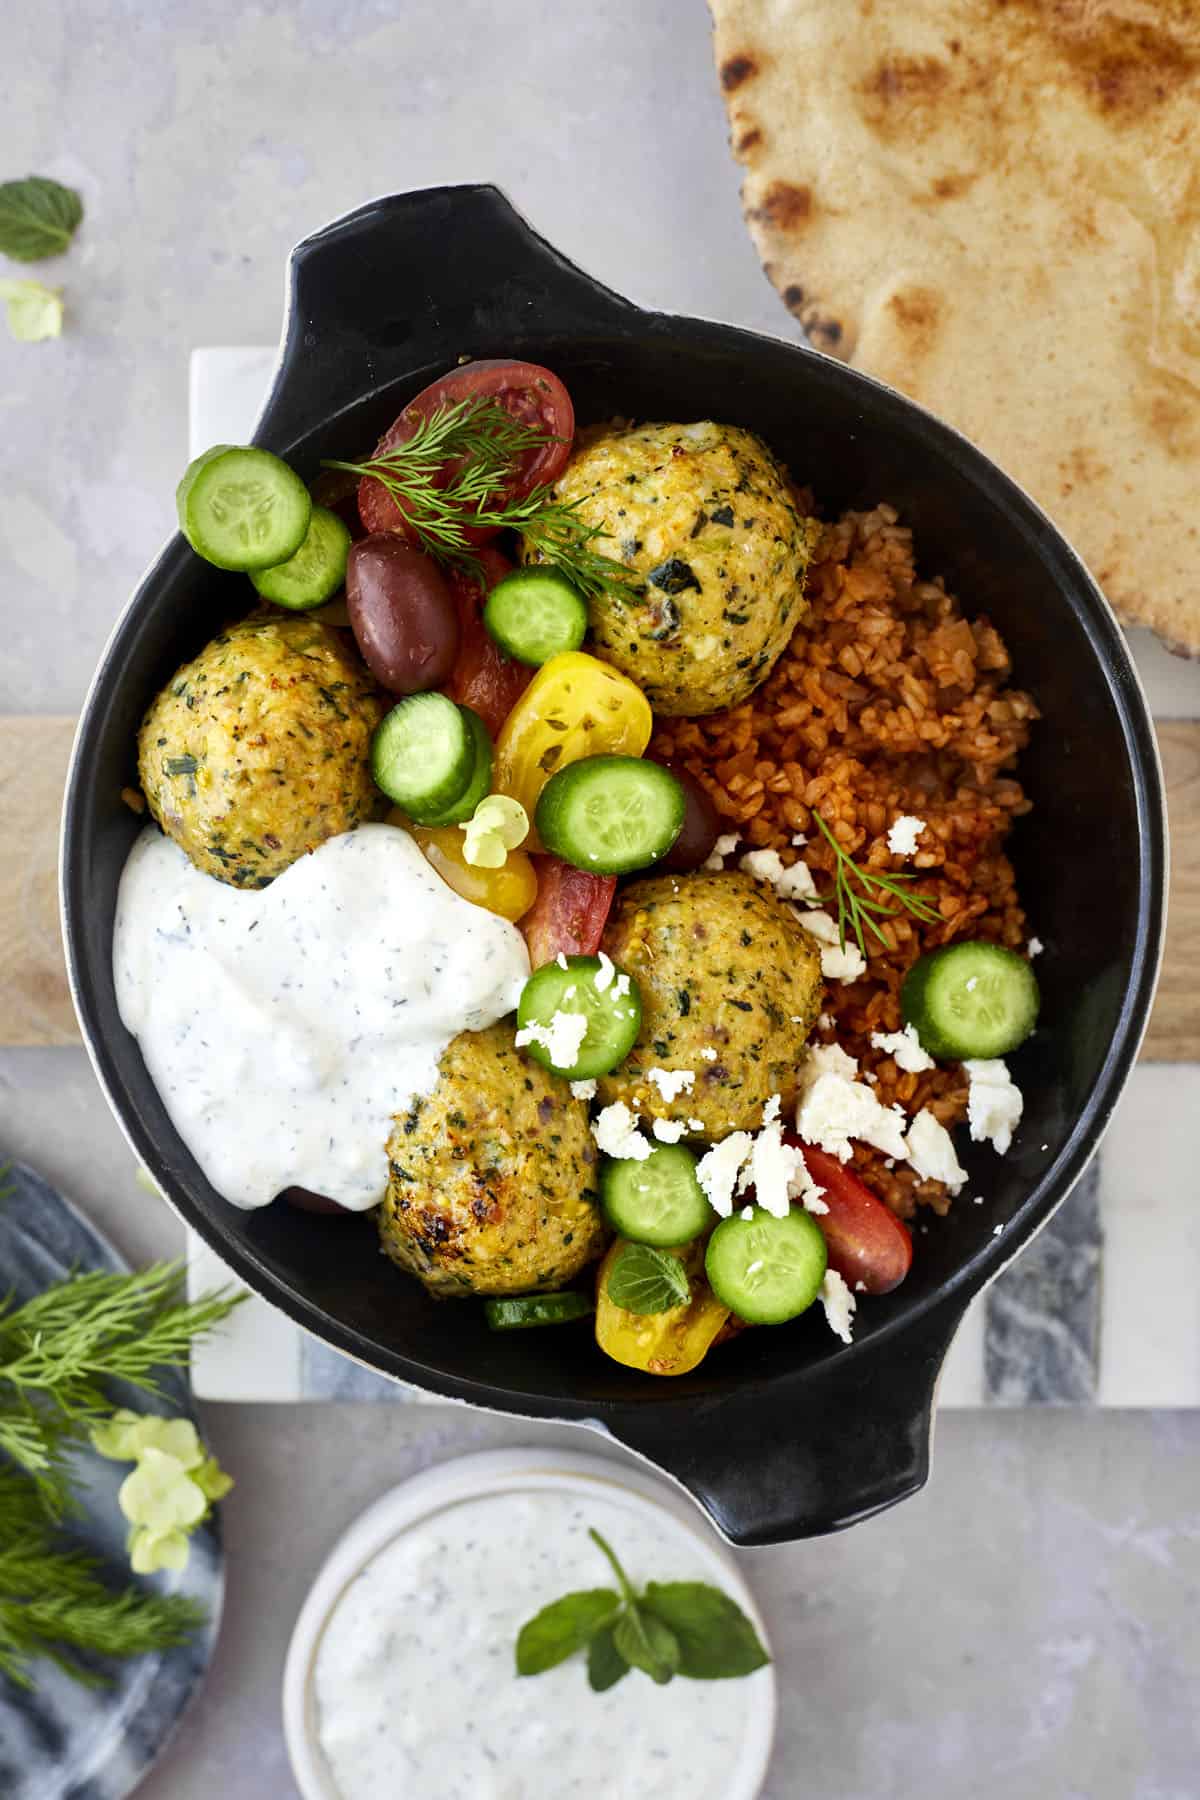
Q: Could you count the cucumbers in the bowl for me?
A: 11